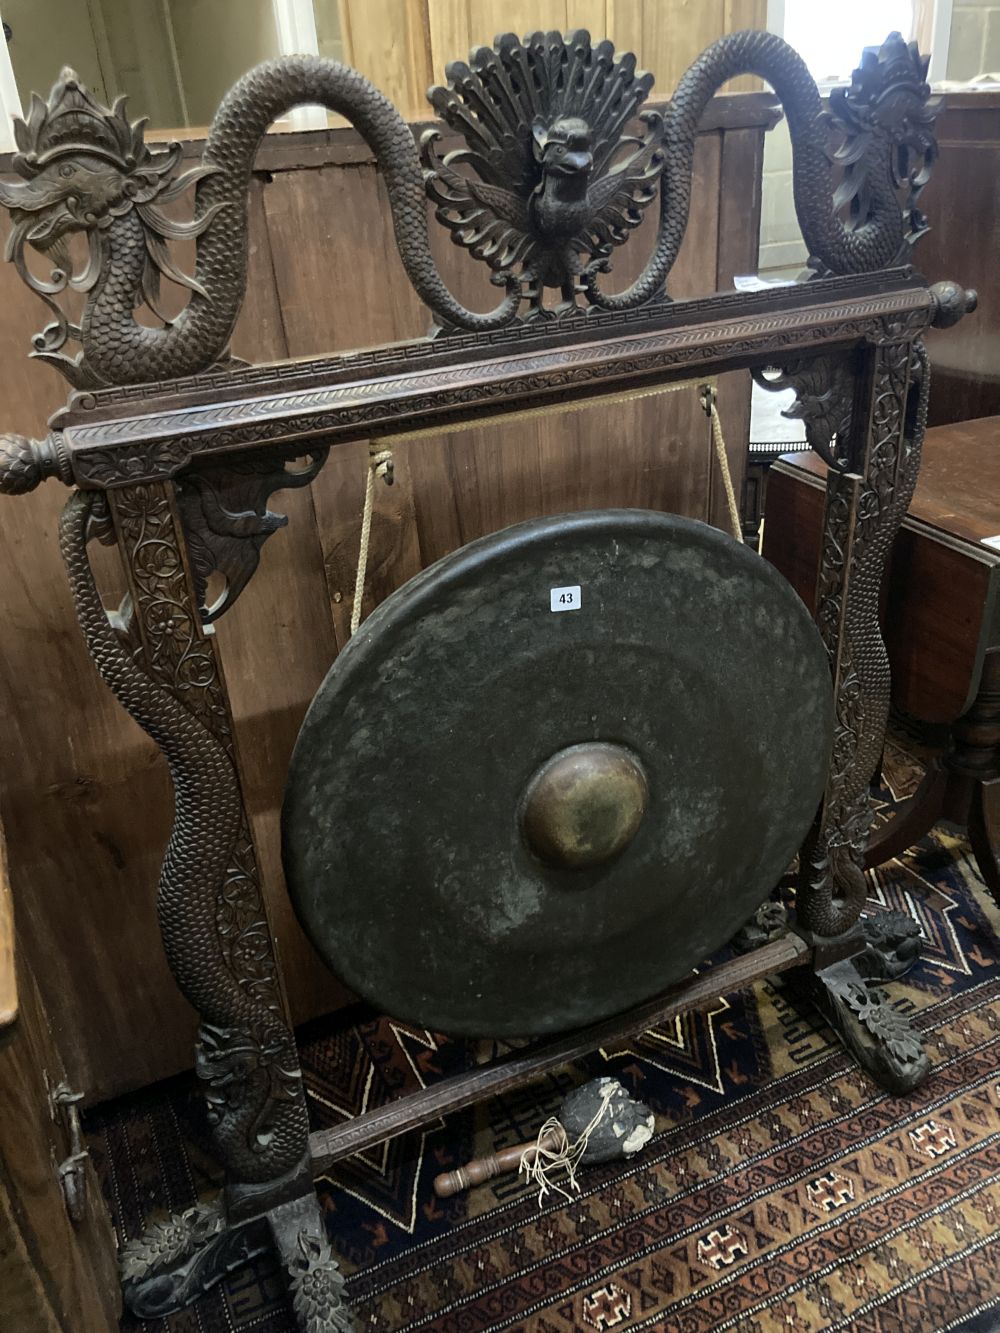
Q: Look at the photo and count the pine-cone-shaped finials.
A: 2